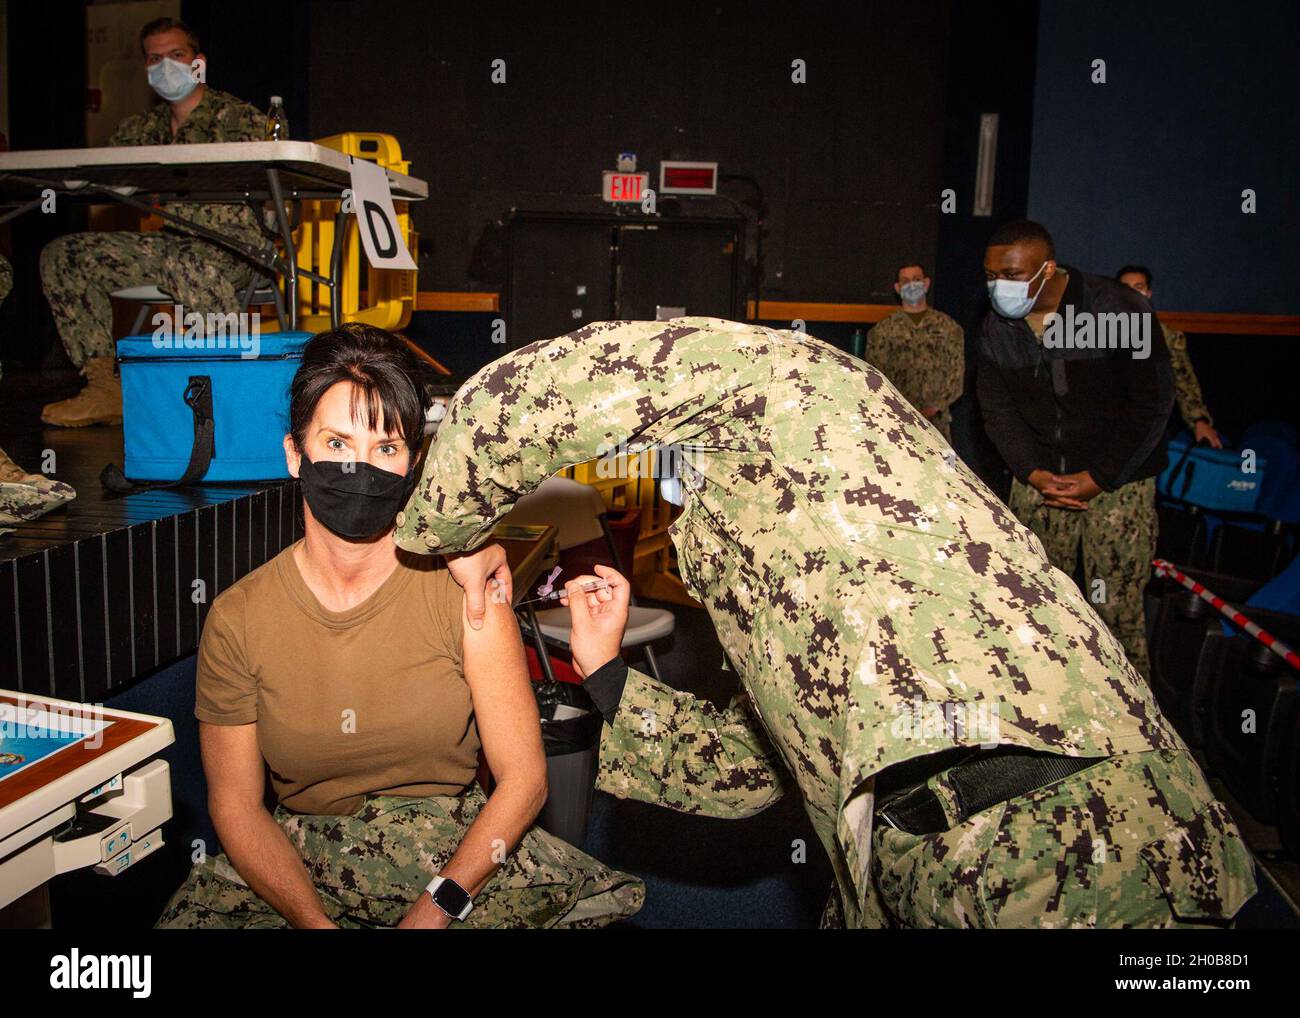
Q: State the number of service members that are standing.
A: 4